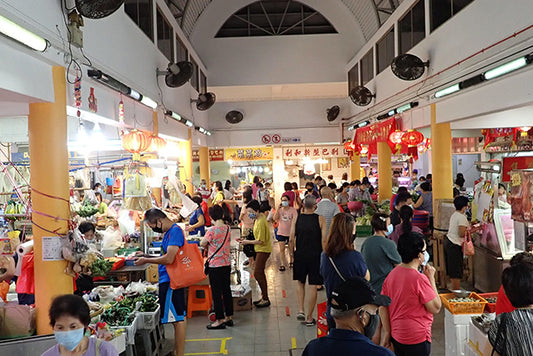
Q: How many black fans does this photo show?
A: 7